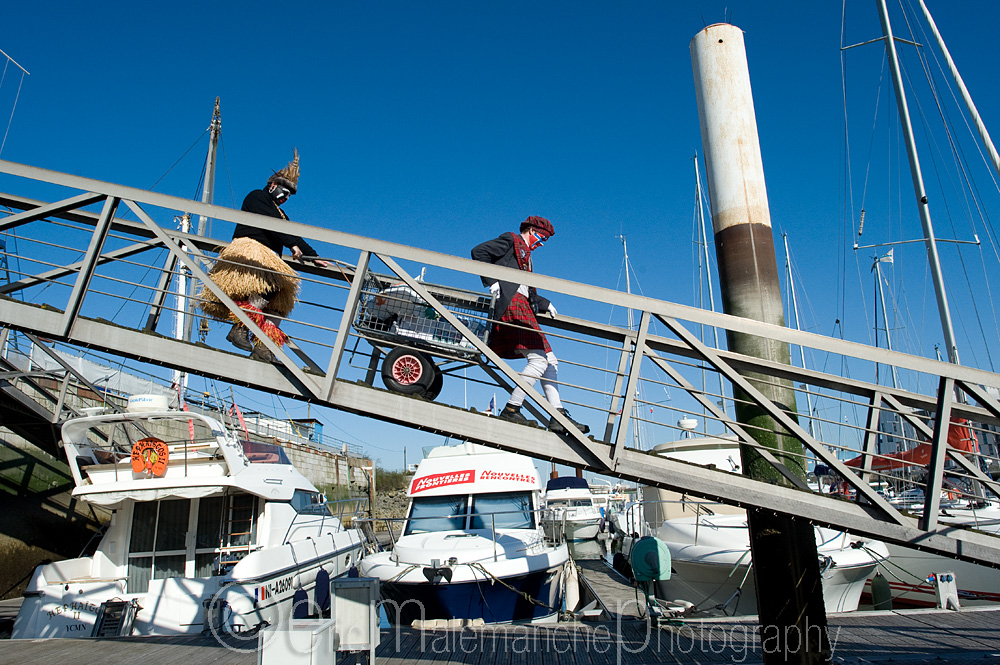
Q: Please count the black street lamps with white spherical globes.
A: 0